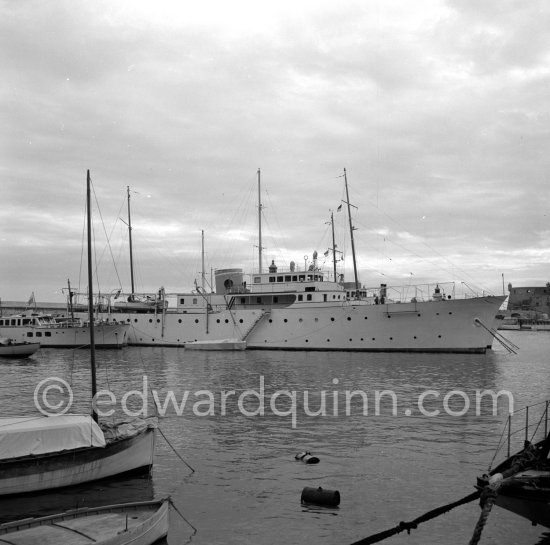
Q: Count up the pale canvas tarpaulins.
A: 1